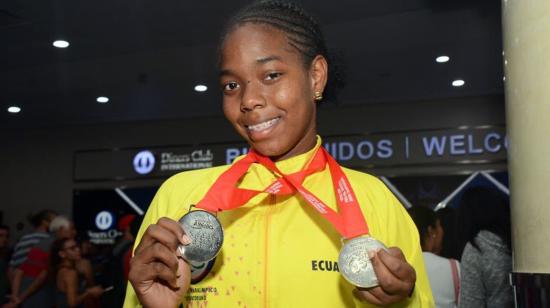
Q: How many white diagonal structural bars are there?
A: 4